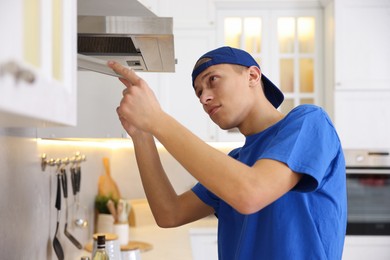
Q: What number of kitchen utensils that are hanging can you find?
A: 4